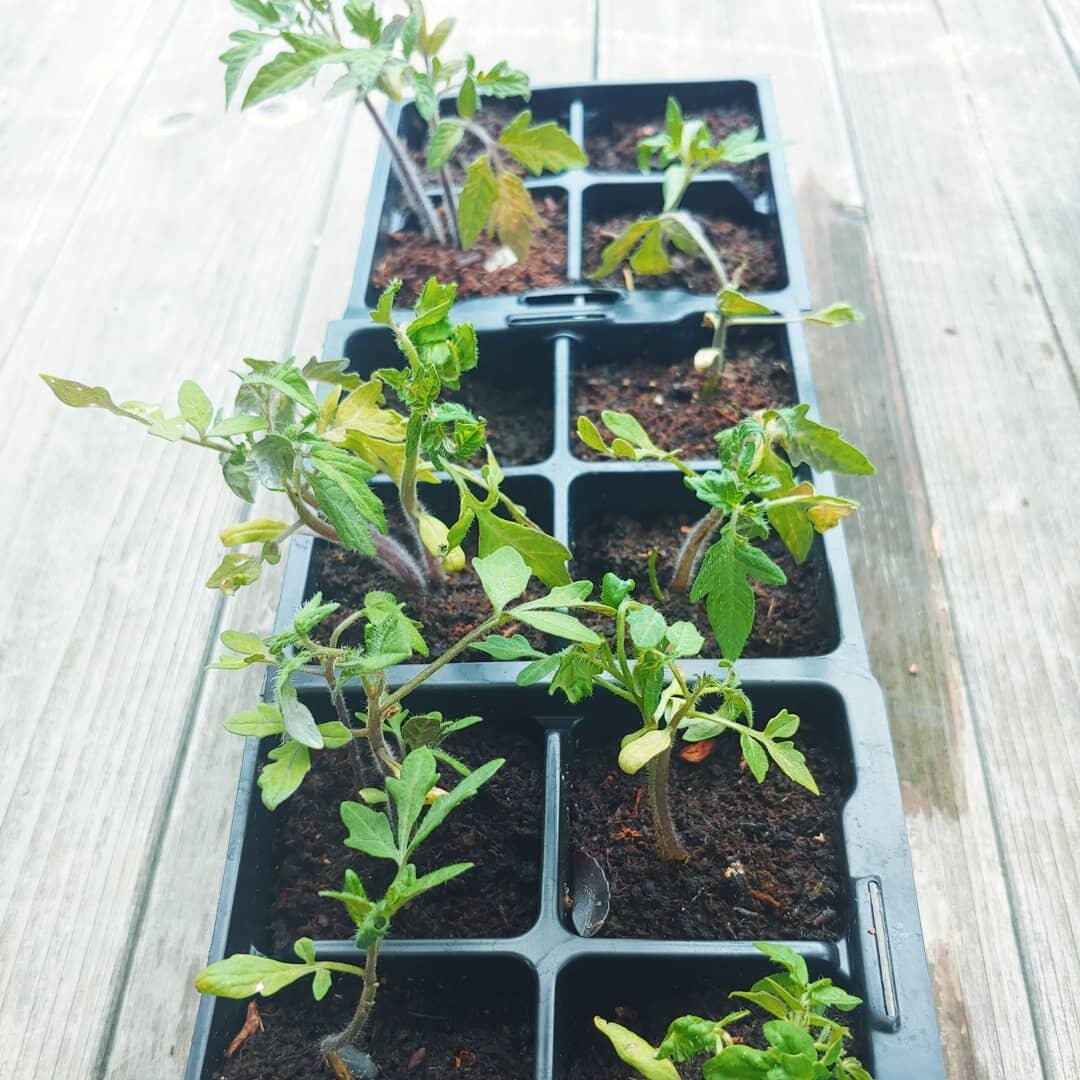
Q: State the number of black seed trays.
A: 3